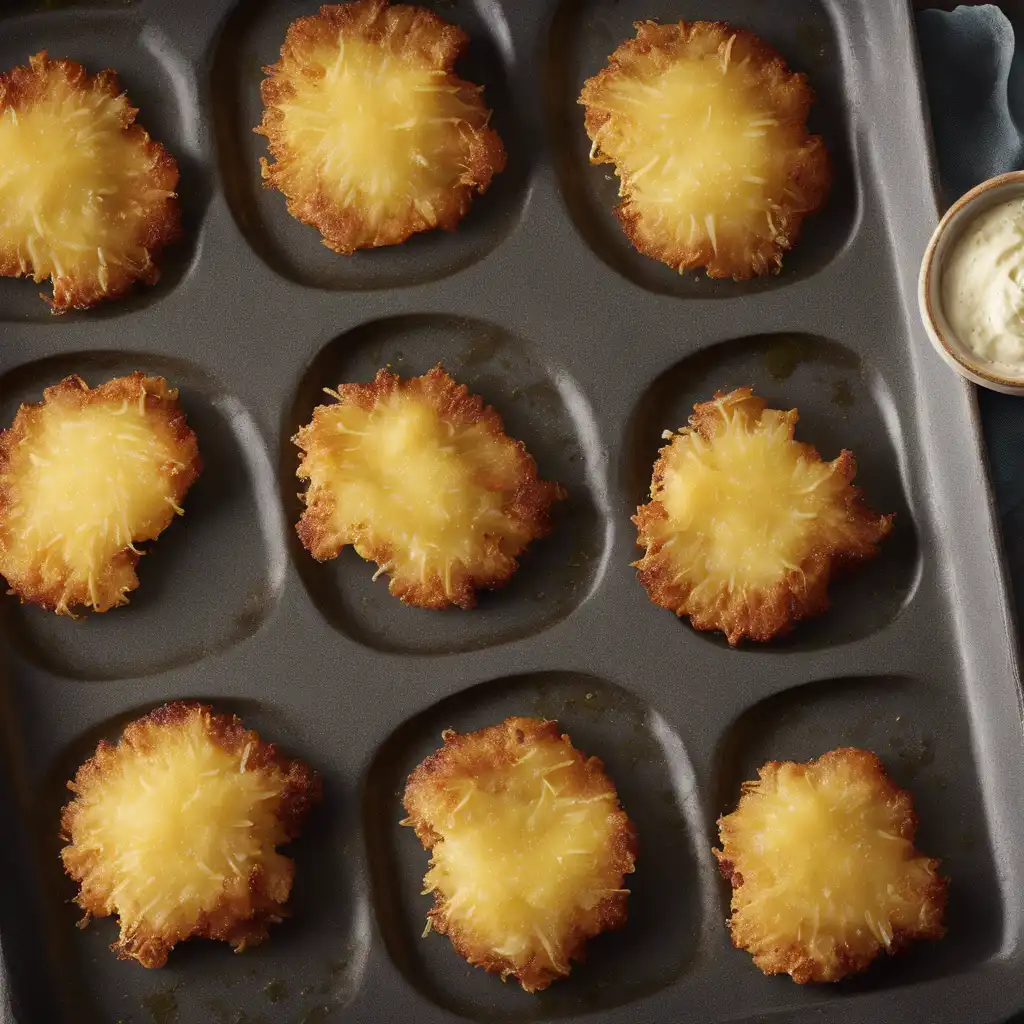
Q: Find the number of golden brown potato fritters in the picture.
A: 9